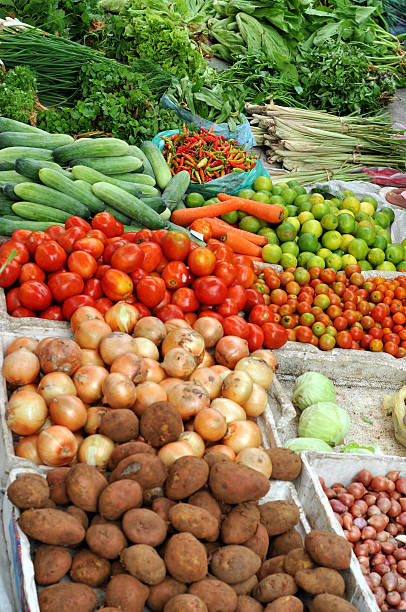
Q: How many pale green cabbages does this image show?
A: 3